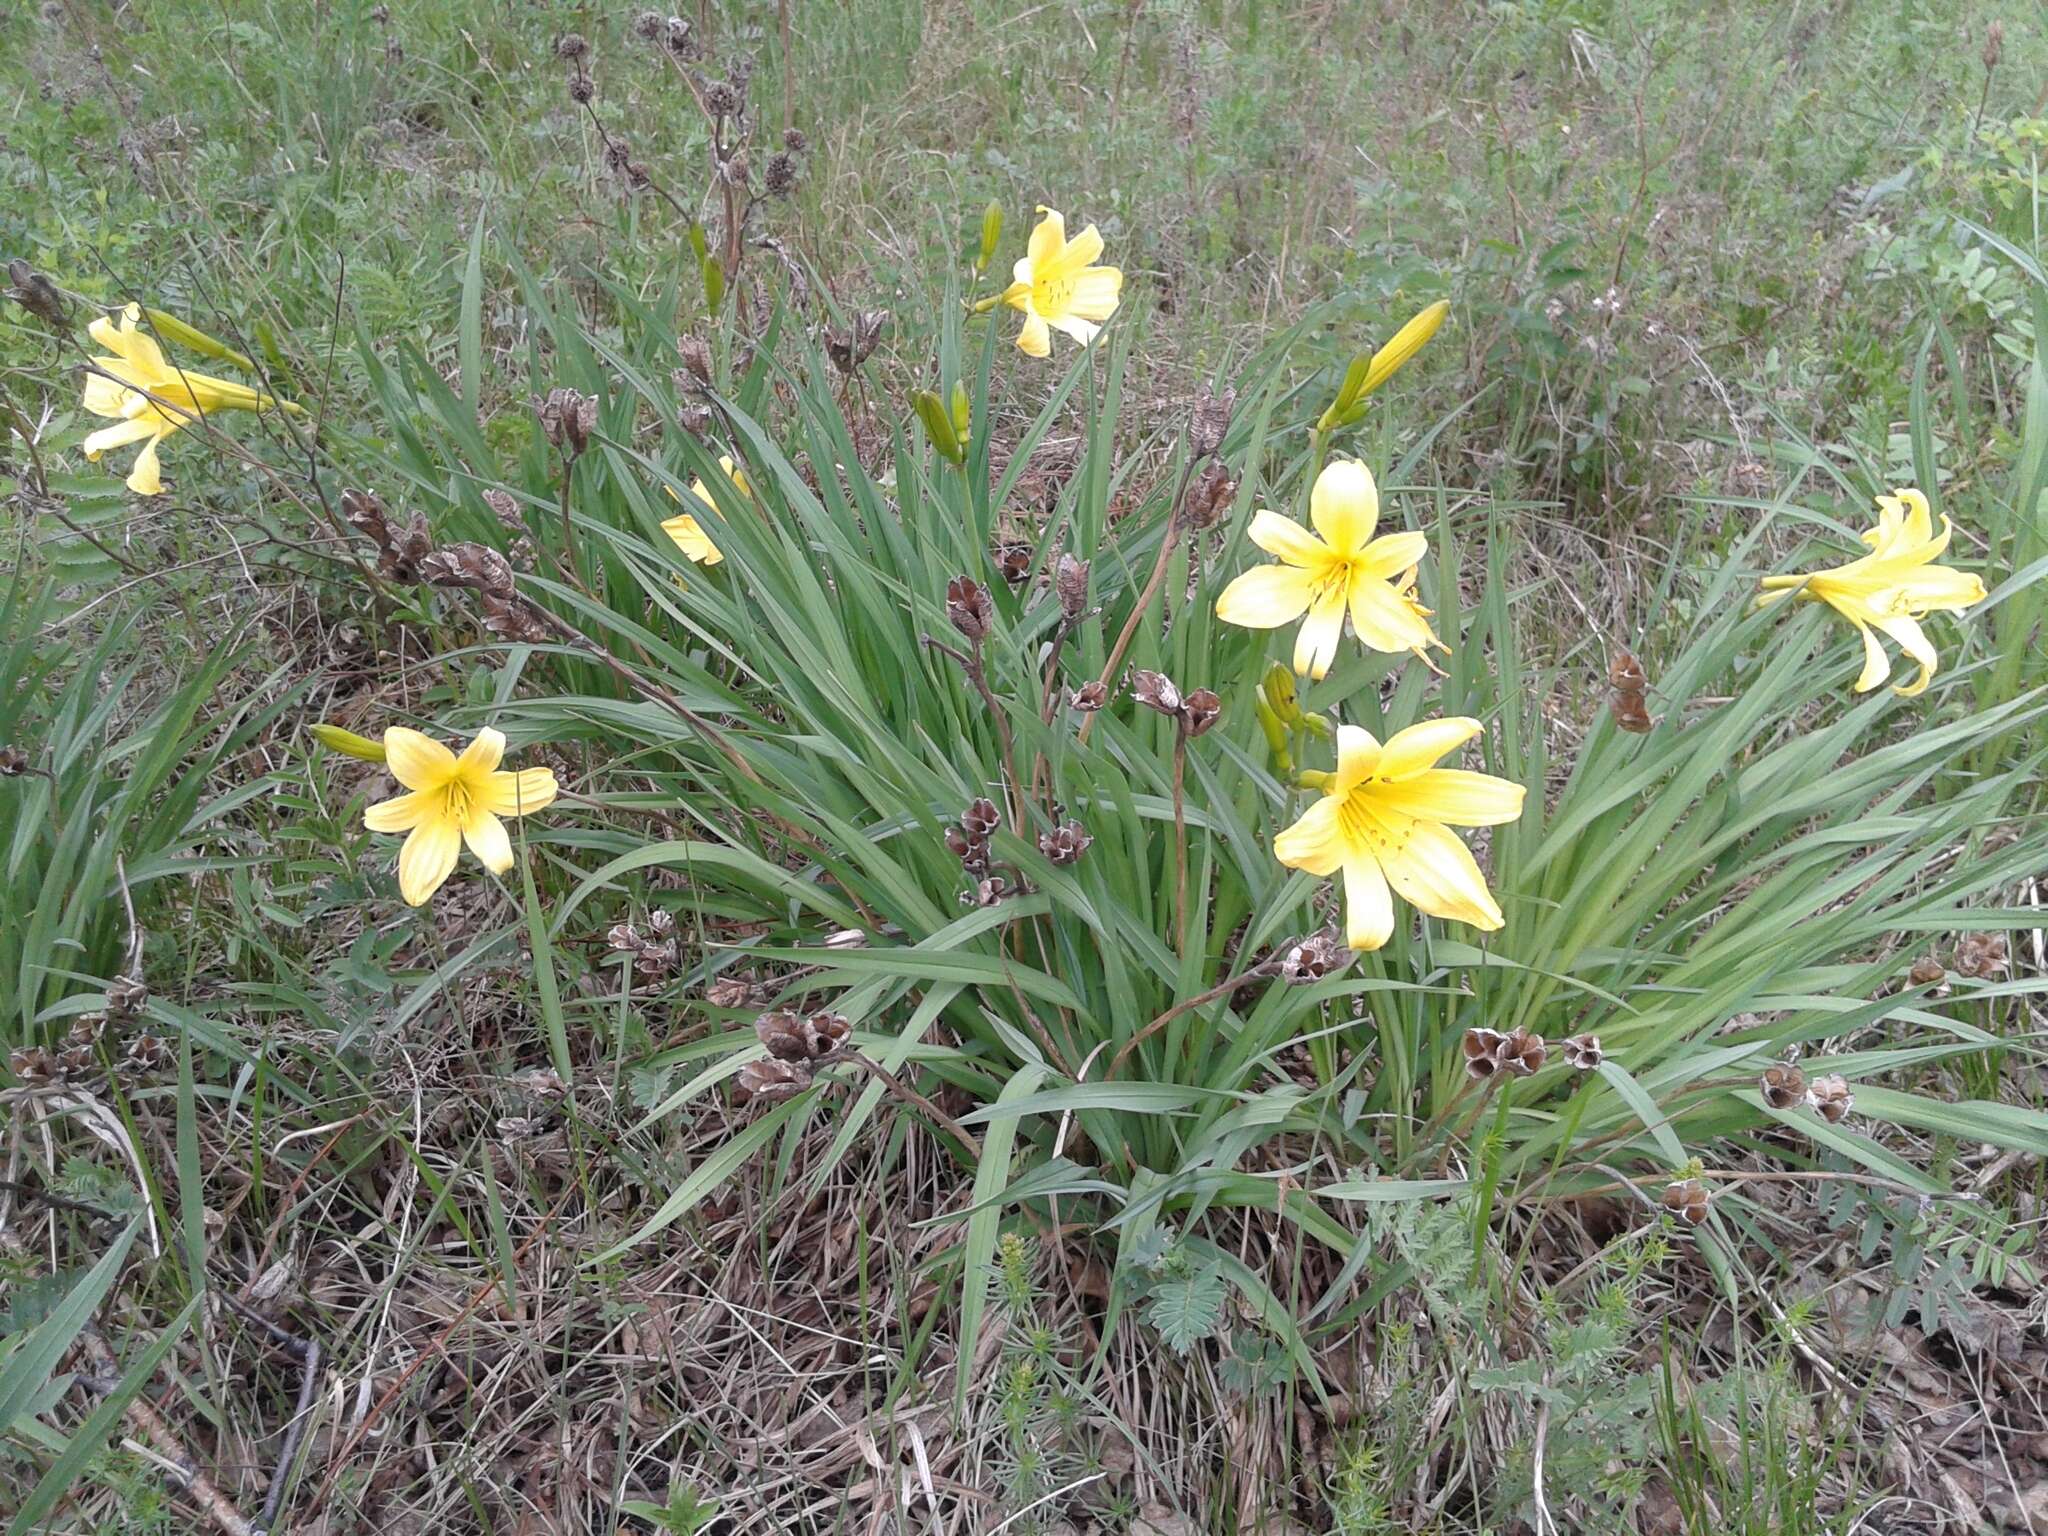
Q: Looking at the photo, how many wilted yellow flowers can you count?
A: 1